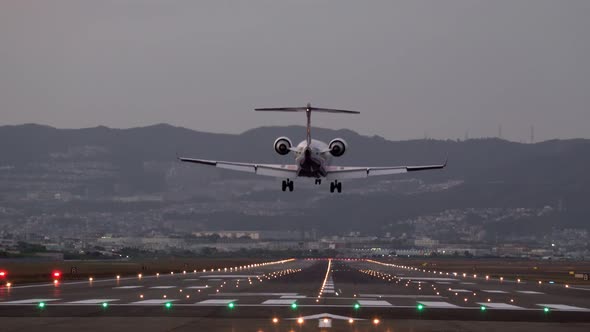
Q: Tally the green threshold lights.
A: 9